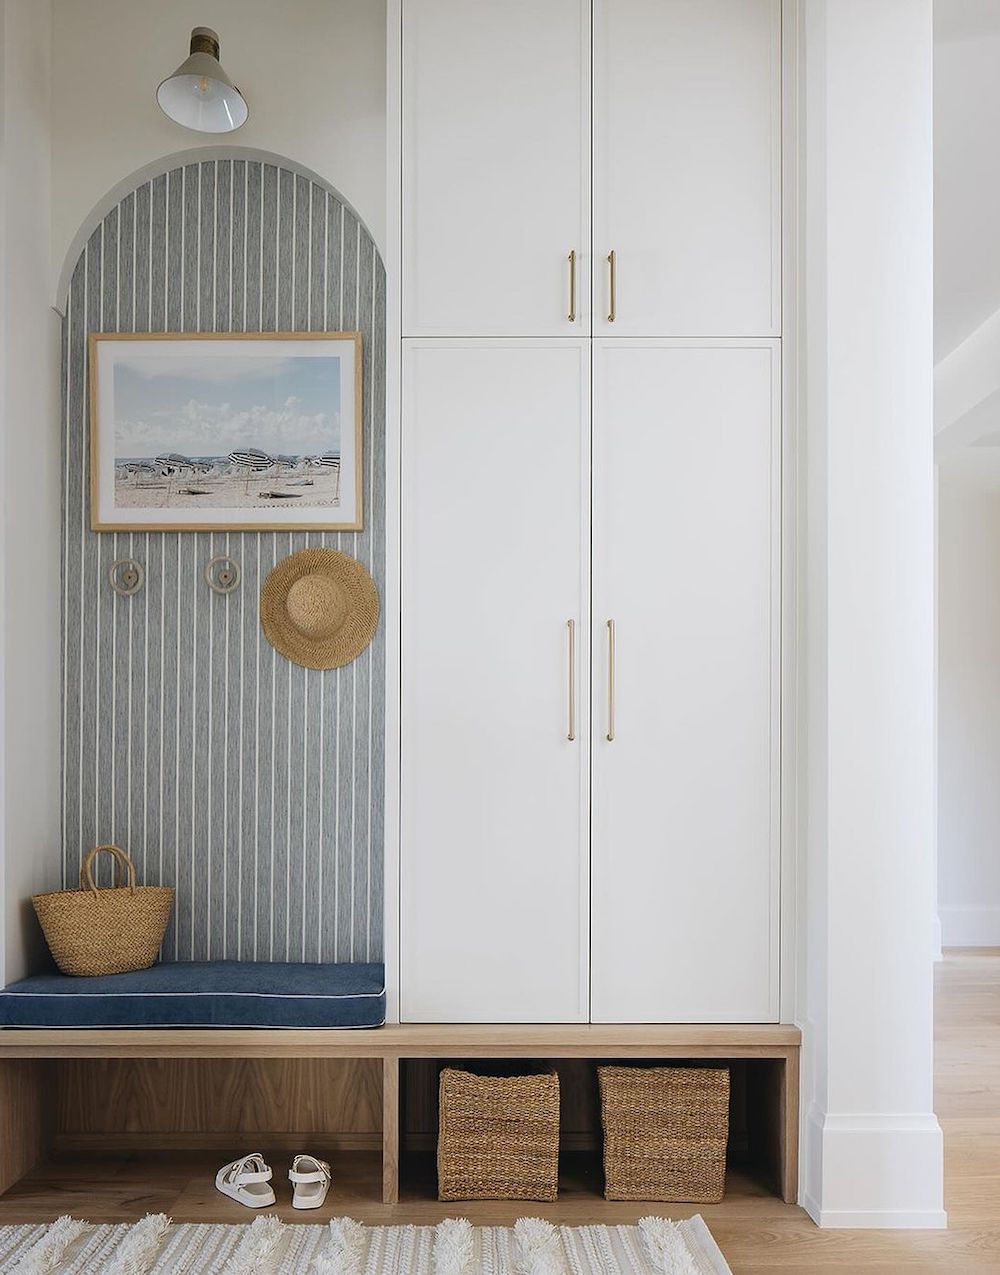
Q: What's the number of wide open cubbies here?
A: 2